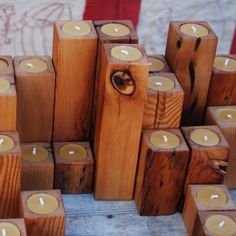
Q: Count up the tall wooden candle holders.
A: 4